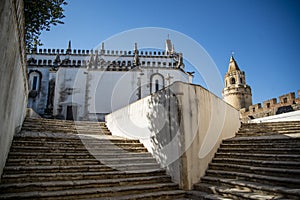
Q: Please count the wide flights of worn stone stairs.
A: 2